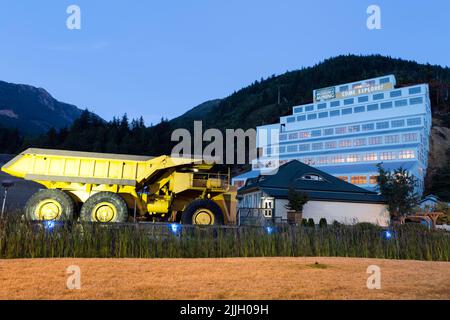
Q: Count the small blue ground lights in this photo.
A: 4